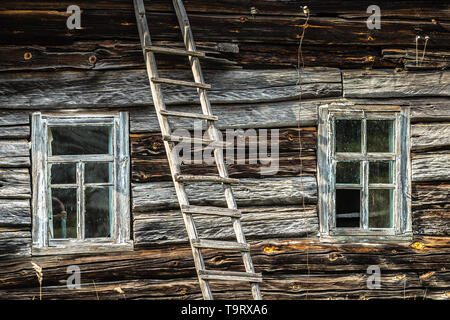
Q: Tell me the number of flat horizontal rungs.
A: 8